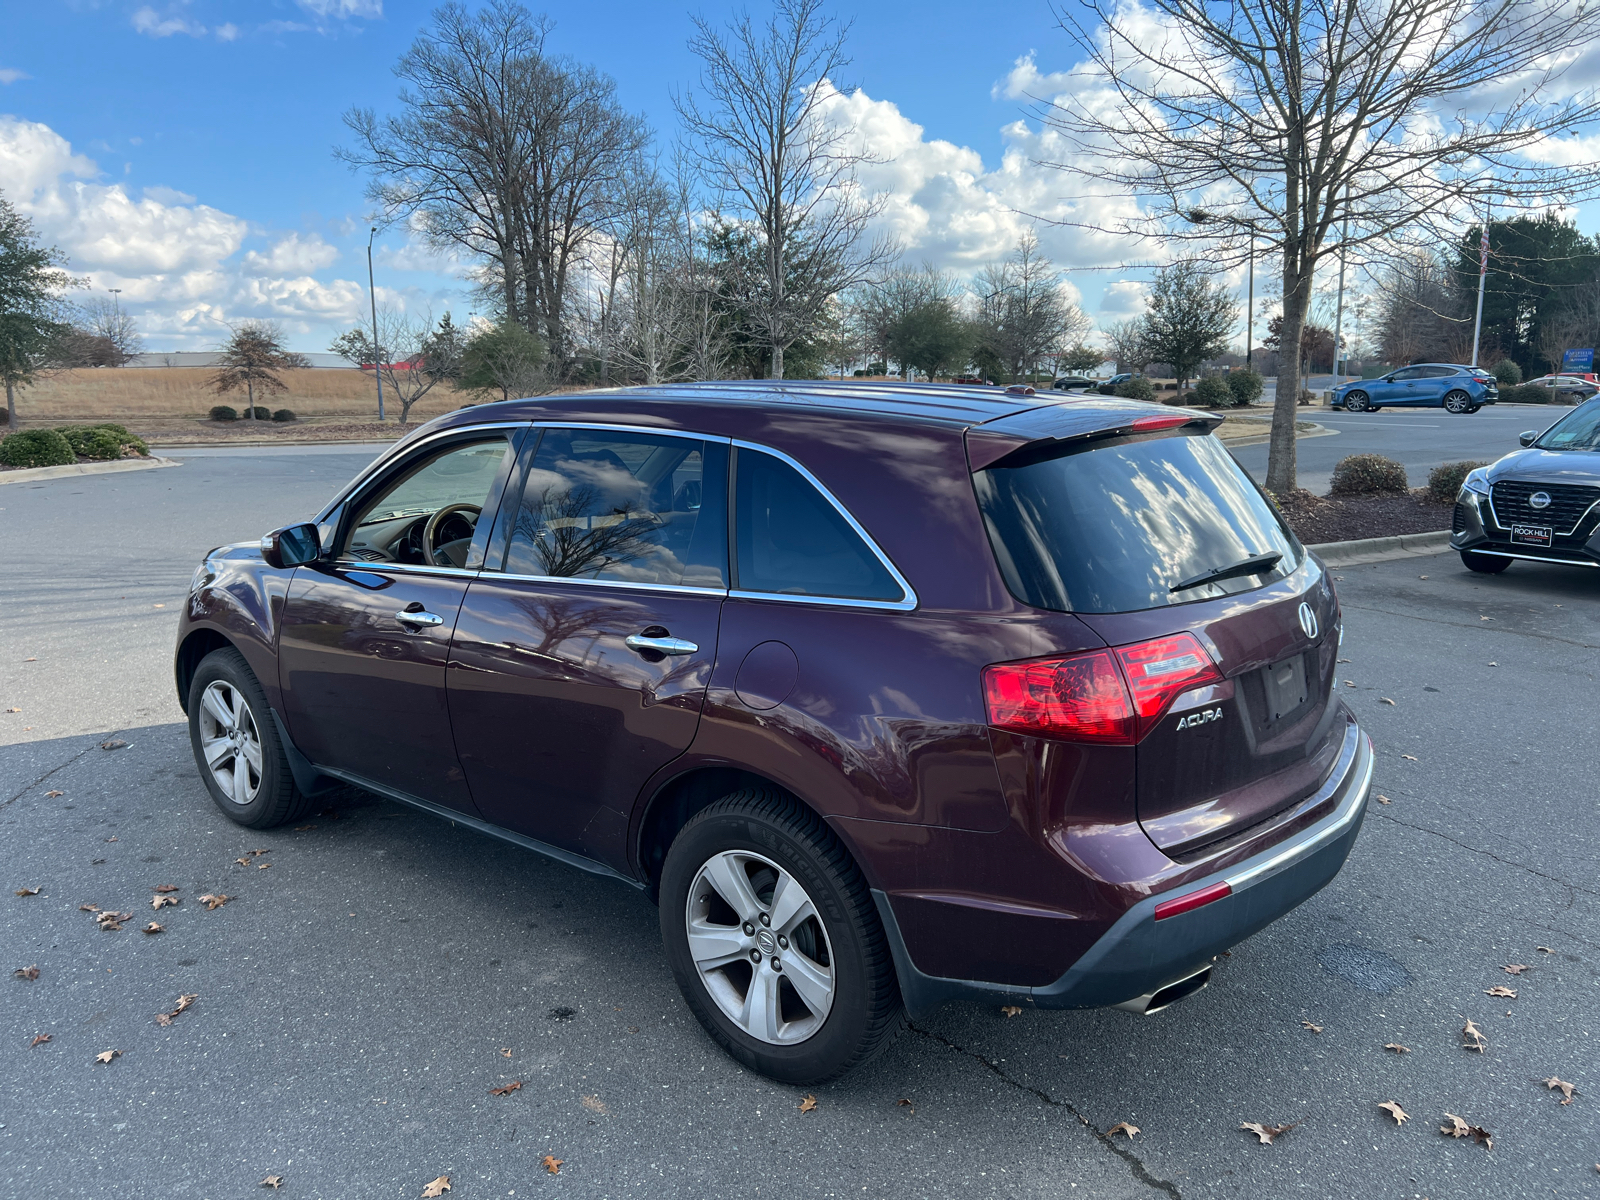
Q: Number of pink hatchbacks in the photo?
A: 0